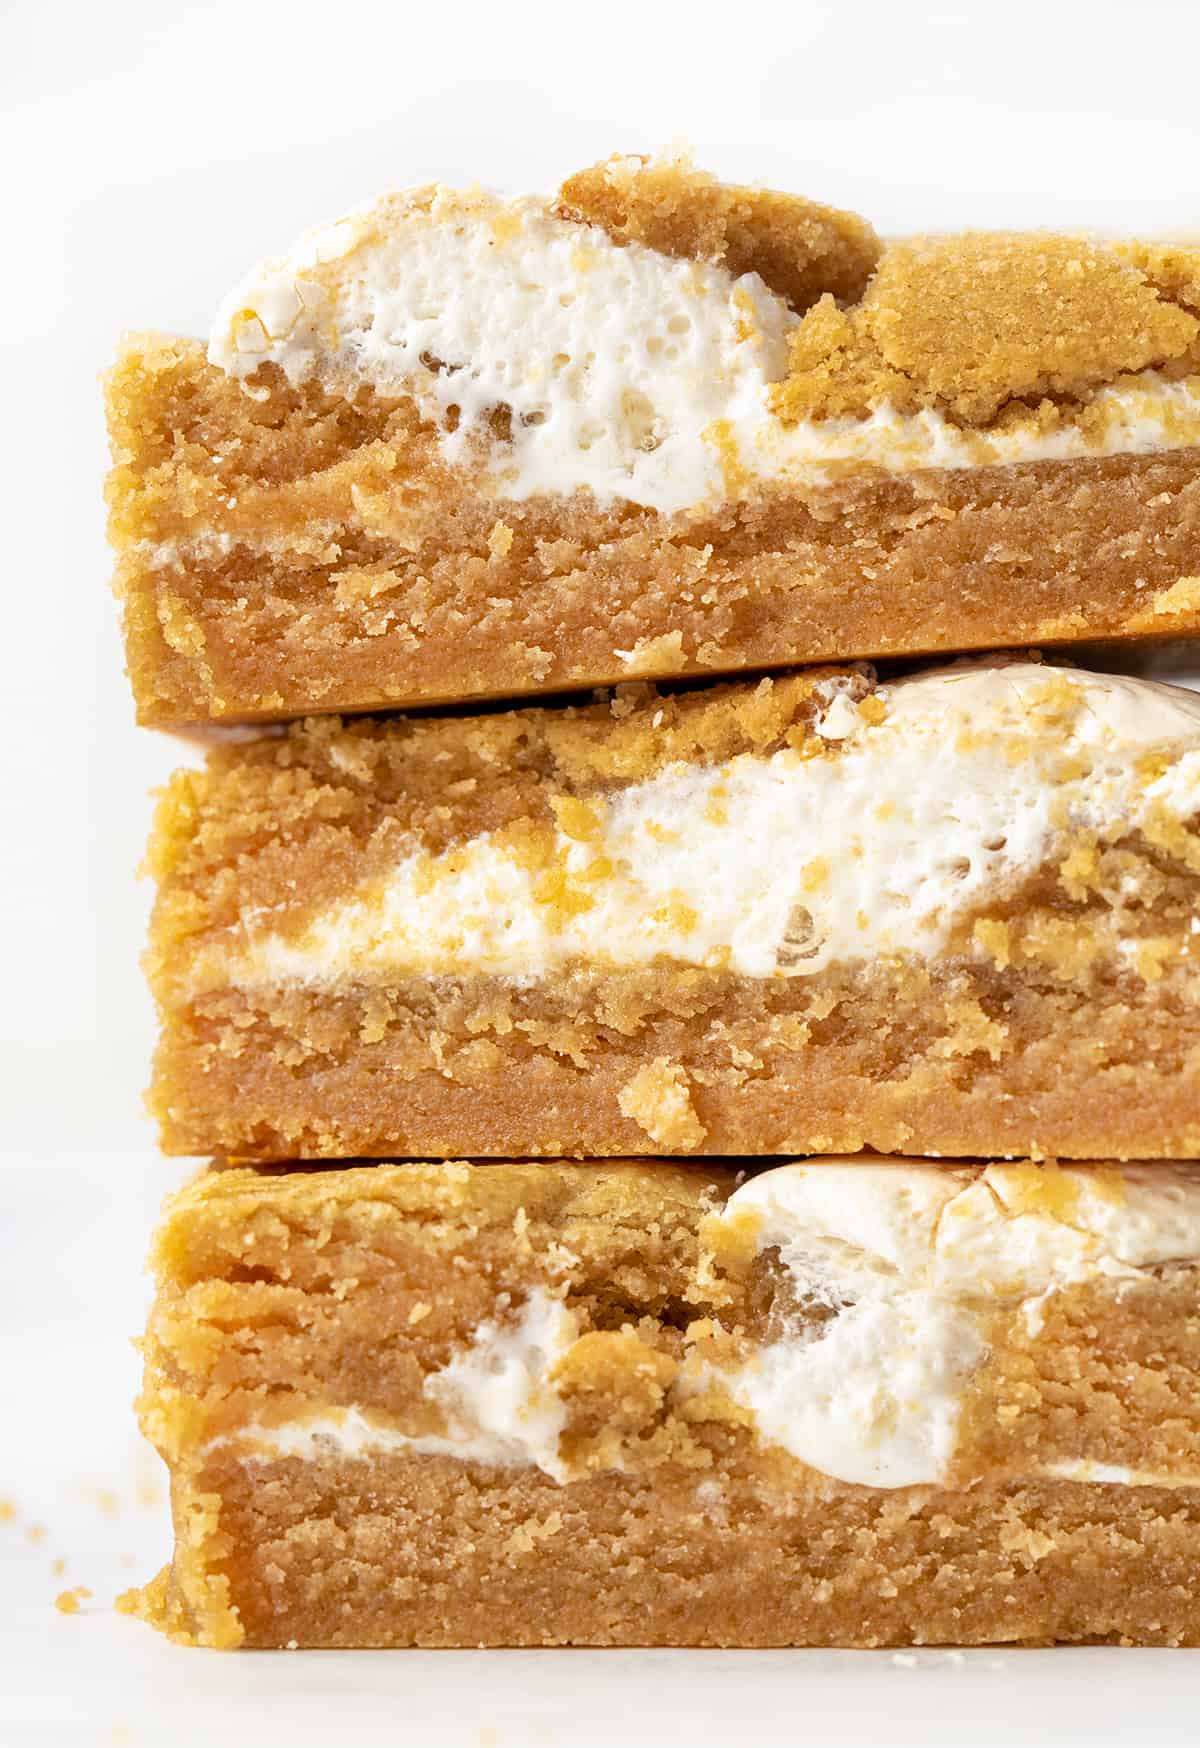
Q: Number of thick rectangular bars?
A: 3